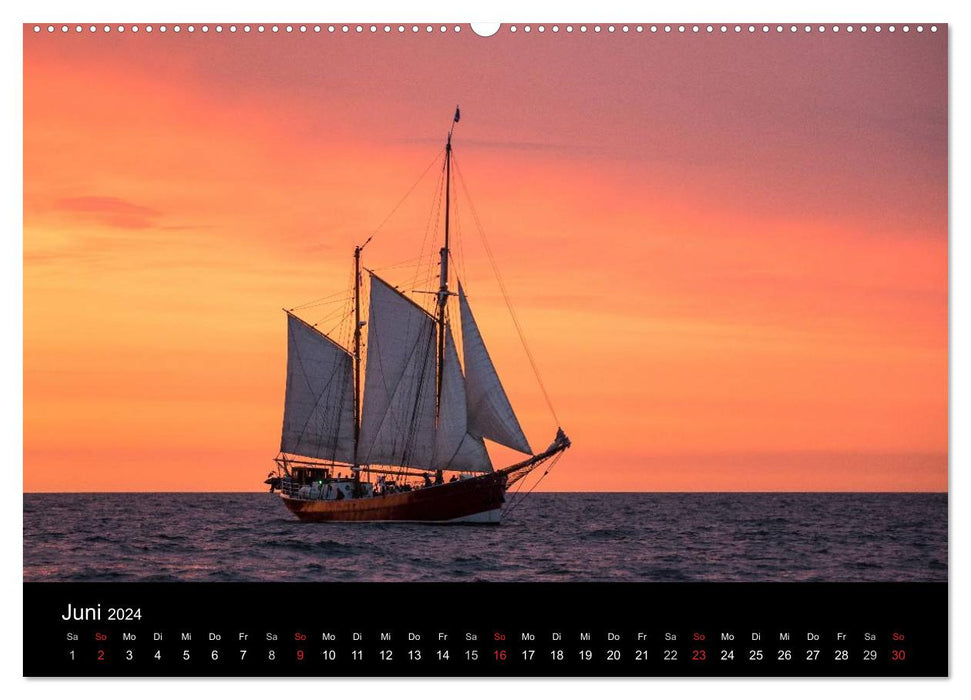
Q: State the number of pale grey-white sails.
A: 4